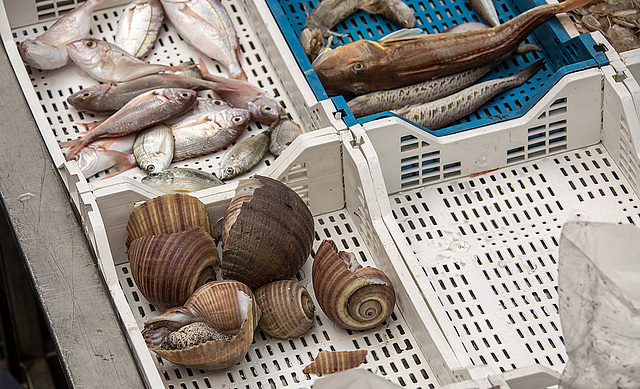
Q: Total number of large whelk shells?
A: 6